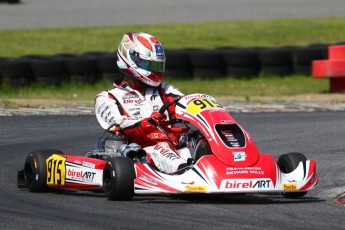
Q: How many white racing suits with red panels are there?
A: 1